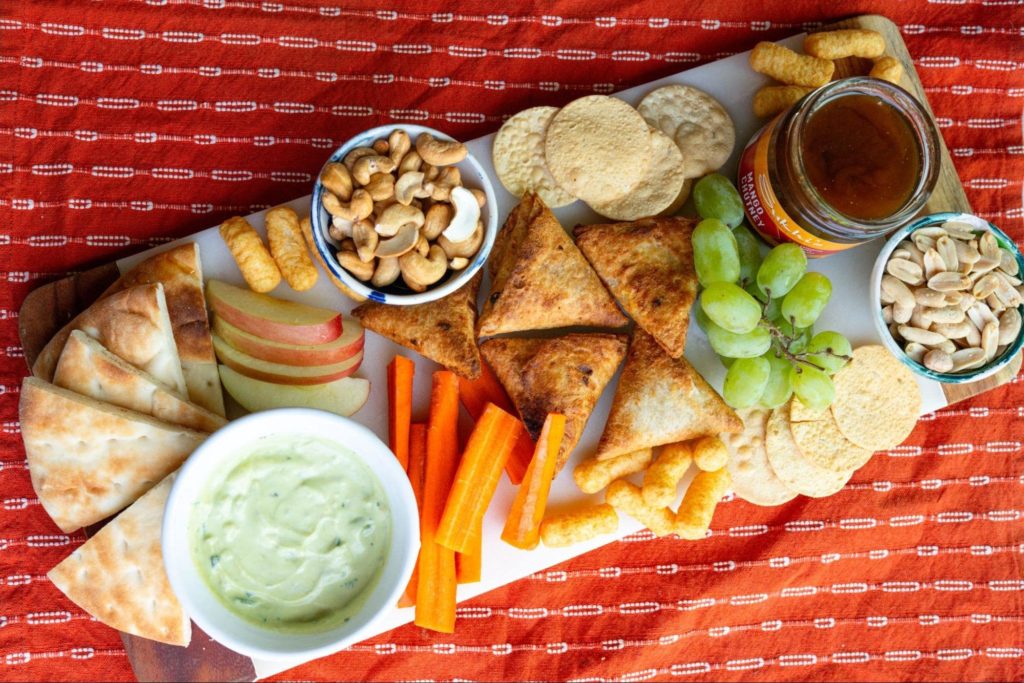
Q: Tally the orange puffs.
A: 13